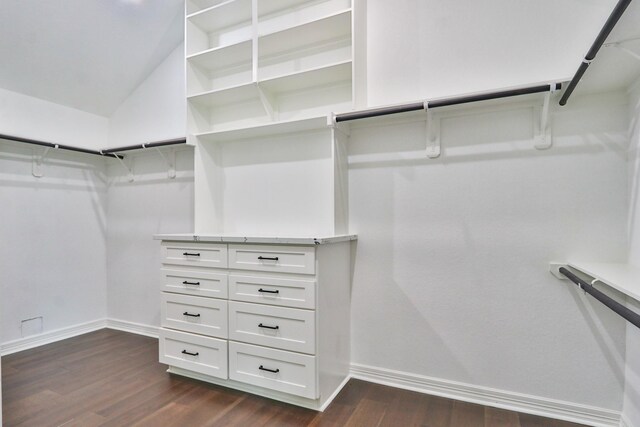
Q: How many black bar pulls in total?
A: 8